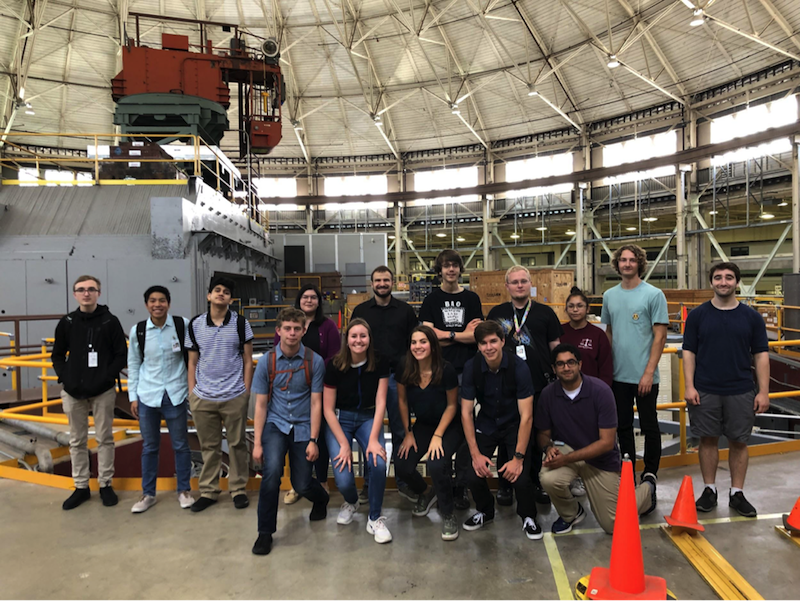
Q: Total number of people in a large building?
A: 15